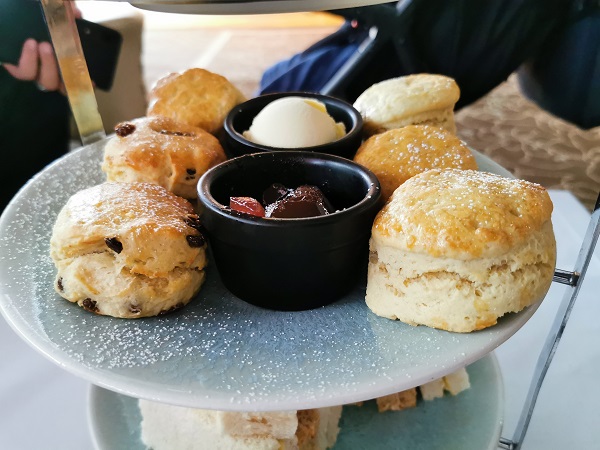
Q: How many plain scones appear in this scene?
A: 4